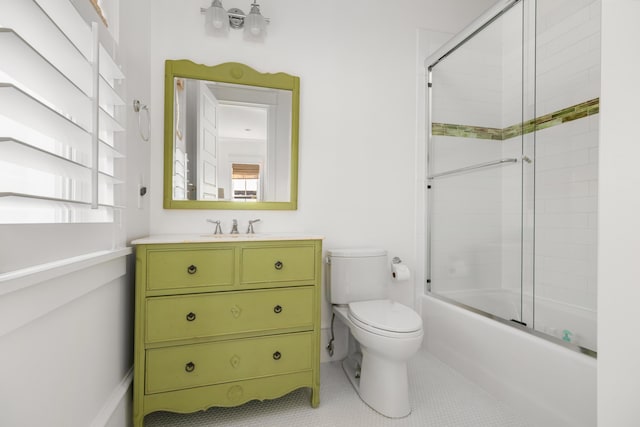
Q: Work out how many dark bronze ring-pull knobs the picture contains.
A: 6